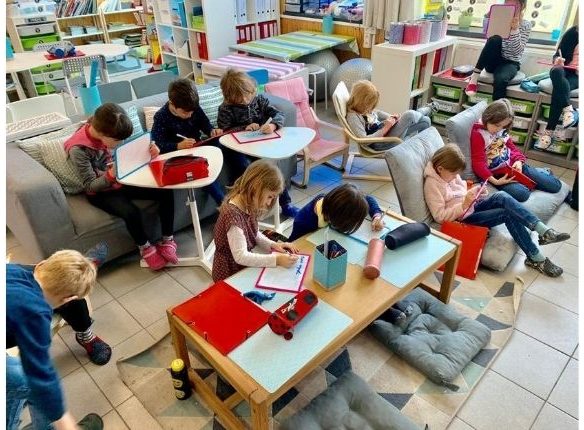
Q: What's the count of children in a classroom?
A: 11